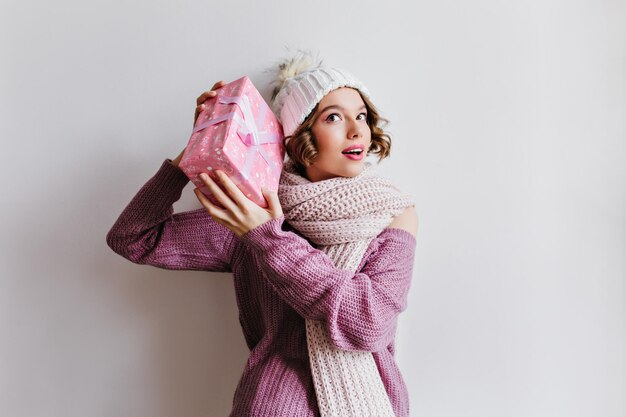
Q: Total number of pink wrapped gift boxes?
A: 1